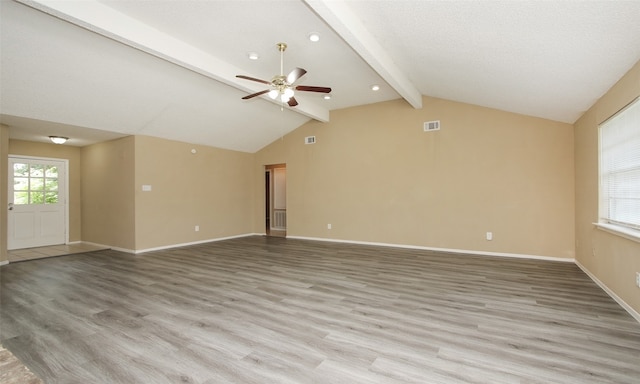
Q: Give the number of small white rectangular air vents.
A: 2